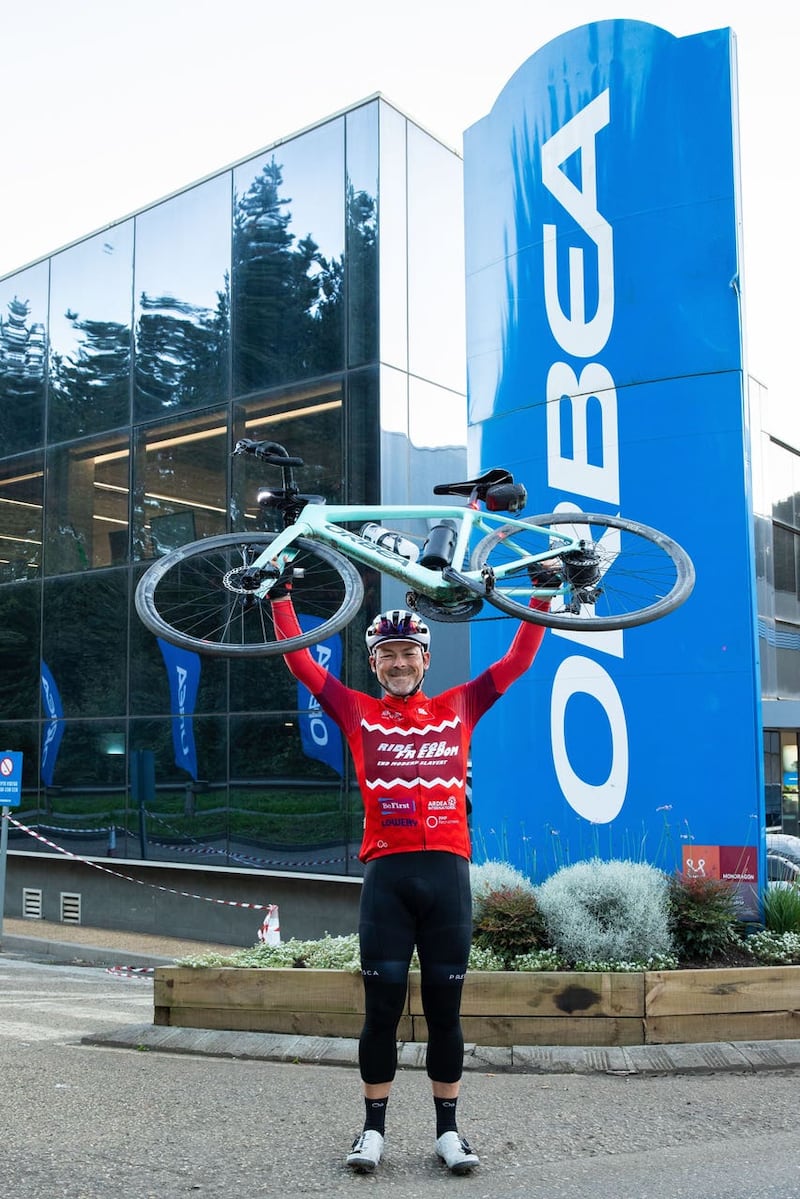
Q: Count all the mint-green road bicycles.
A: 1